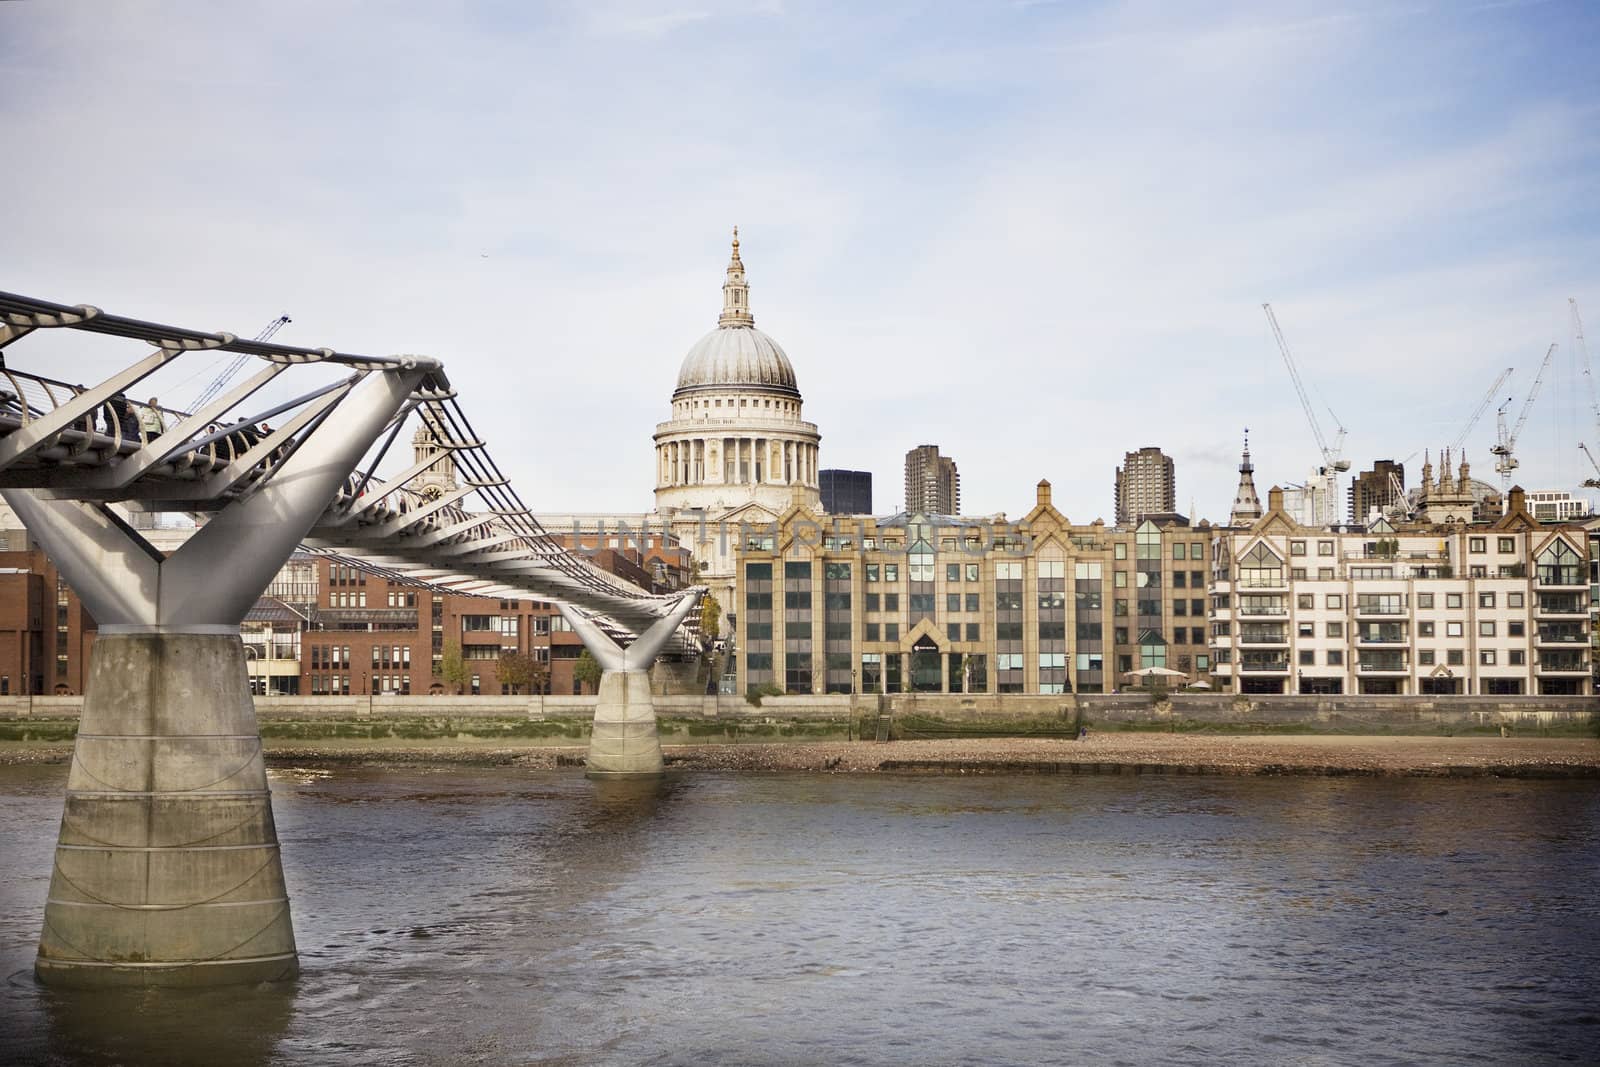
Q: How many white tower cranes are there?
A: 4